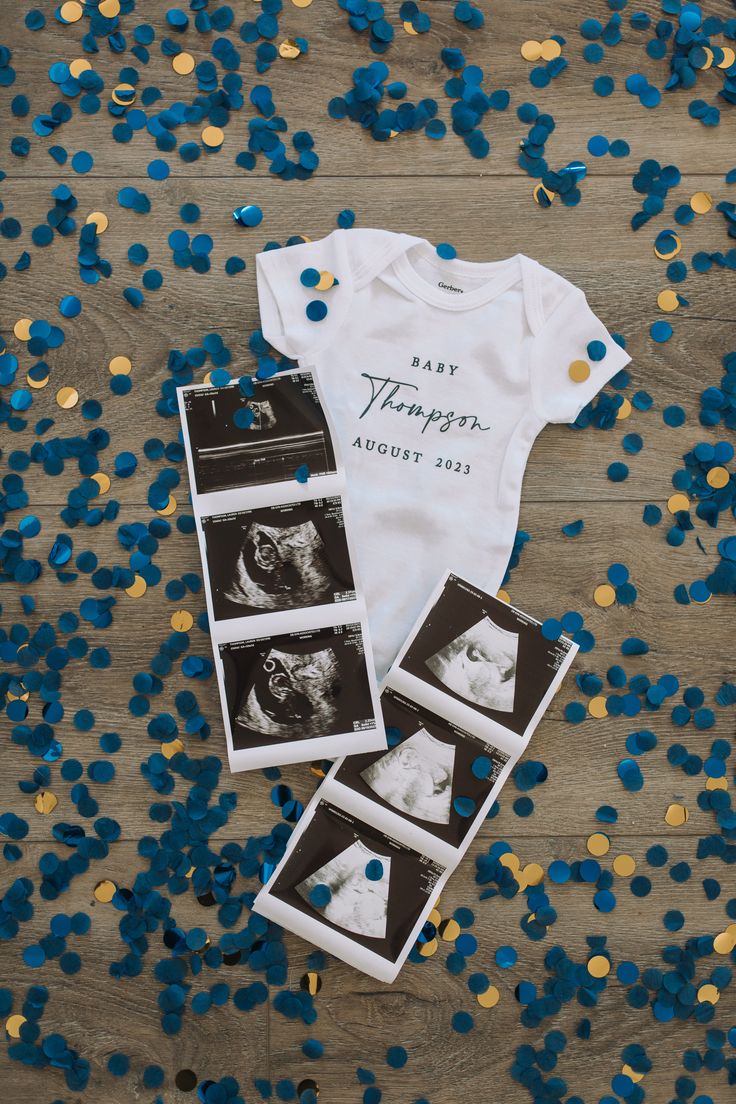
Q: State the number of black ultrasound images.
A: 6